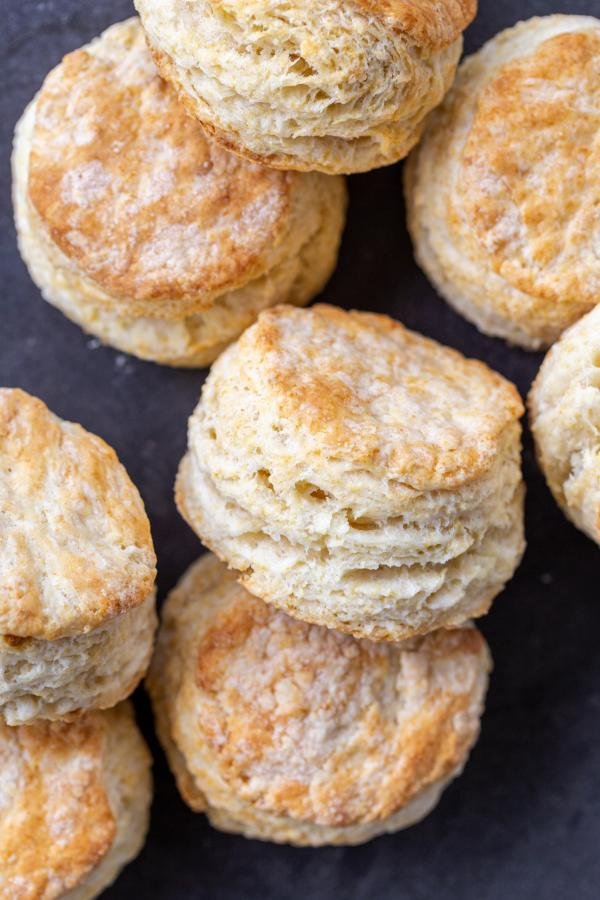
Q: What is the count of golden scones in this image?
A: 8